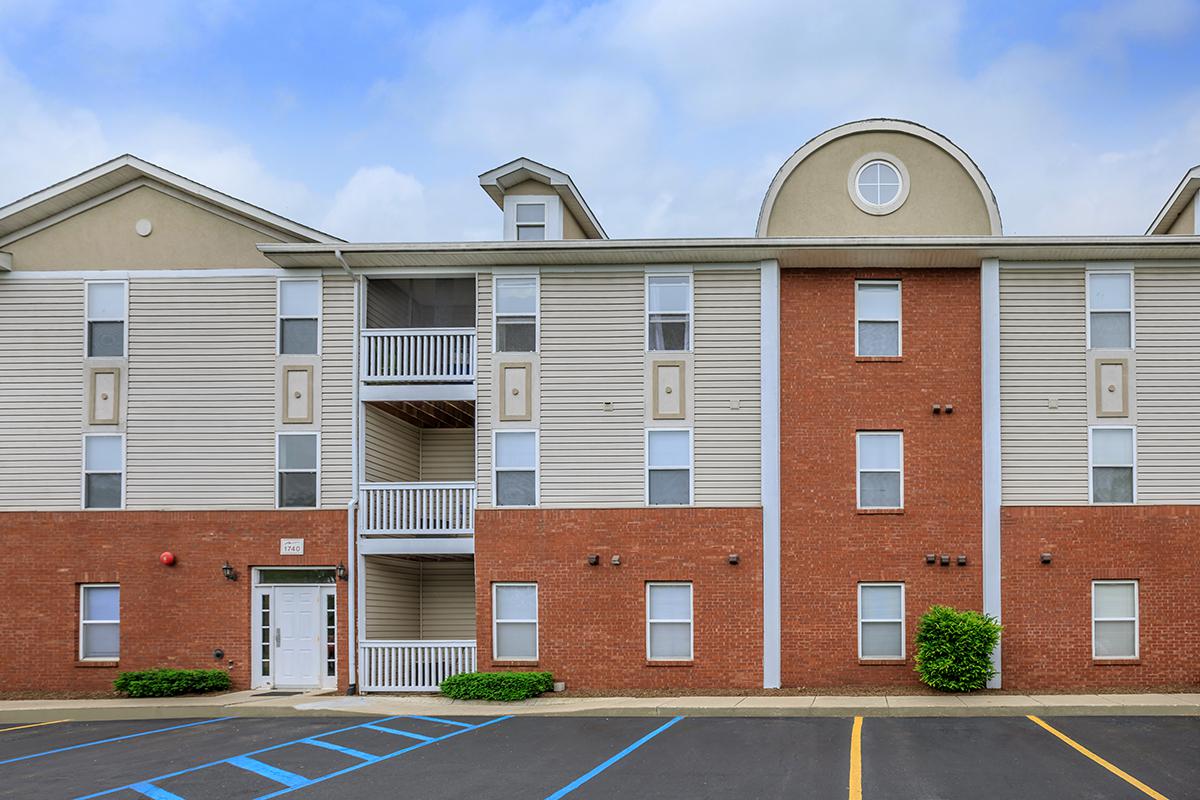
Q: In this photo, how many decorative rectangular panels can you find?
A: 5